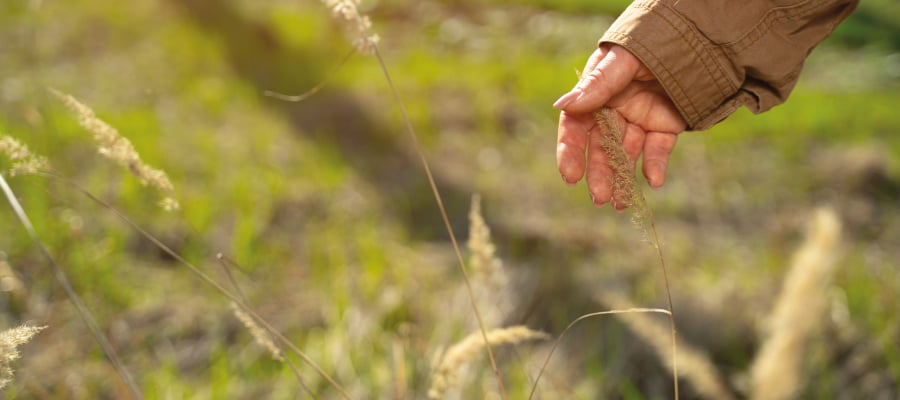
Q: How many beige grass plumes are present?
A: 10